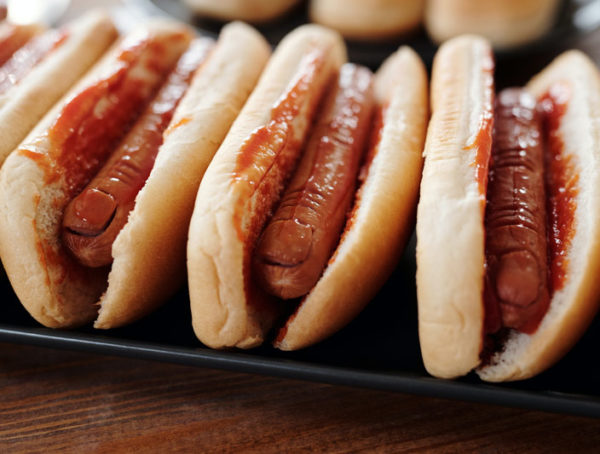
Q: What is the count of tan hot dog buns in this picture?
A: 4